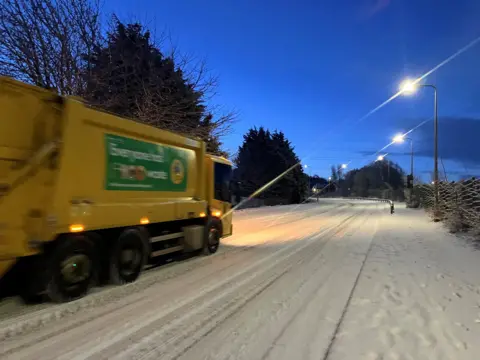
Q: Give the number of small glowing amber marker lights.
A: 4